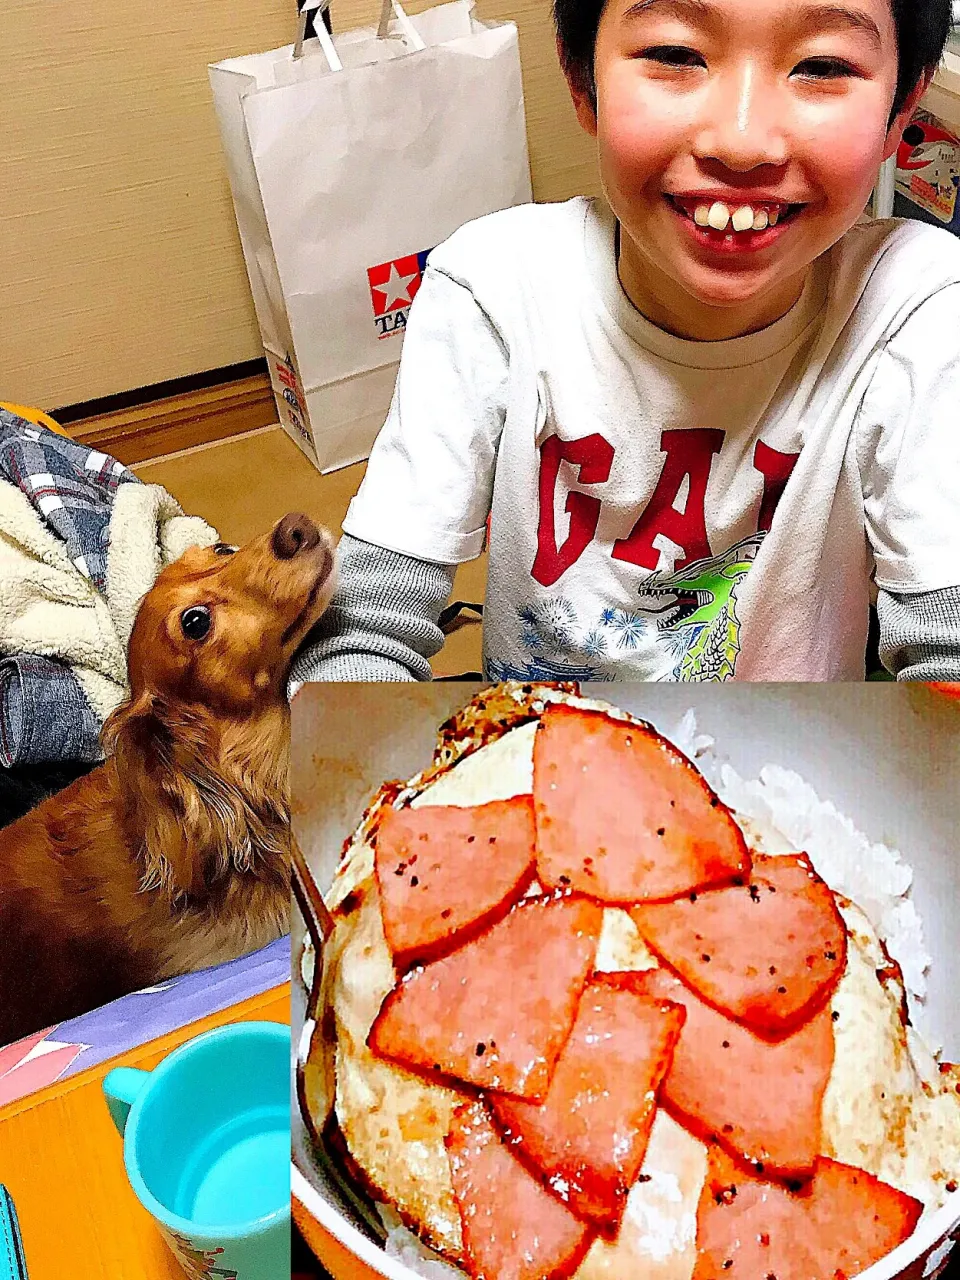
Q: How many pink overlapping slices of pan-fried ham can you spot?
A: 8